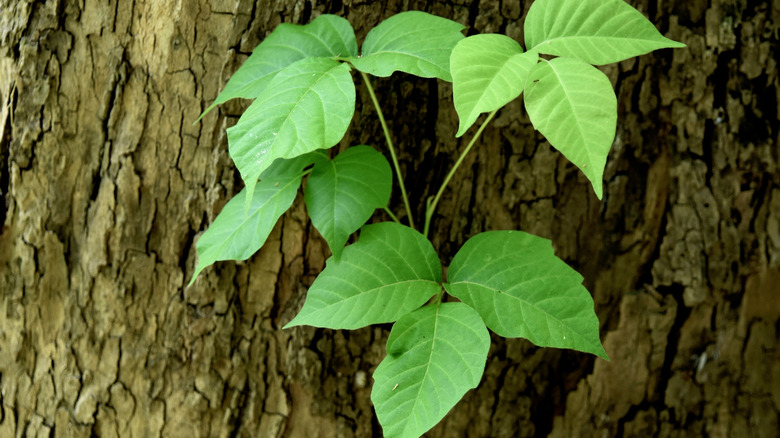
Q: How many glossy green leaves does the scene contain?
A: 11